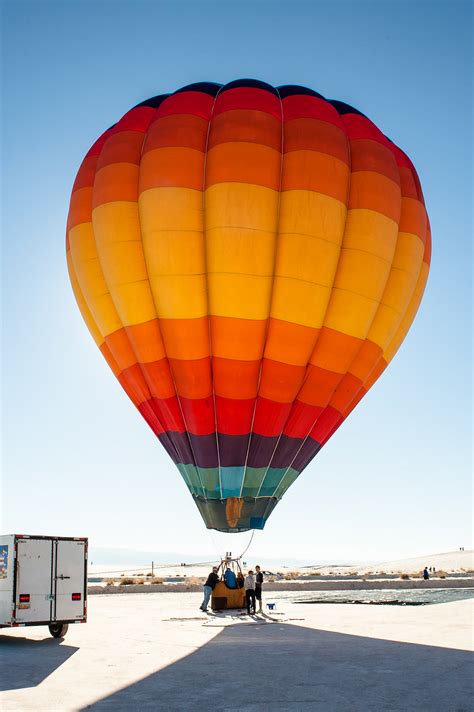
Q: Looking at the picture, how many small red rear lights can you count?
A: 2